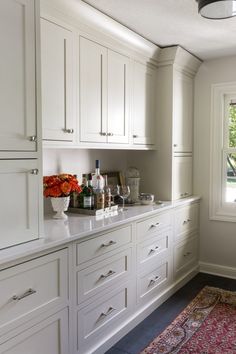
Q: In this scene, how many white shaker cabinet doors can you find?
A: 8